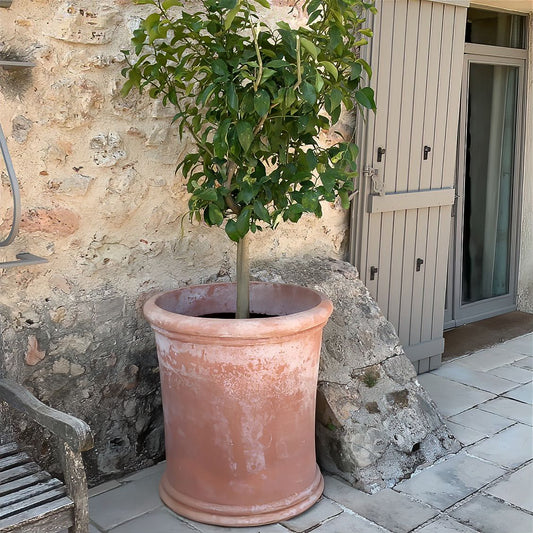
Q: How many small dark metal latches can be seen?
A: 4